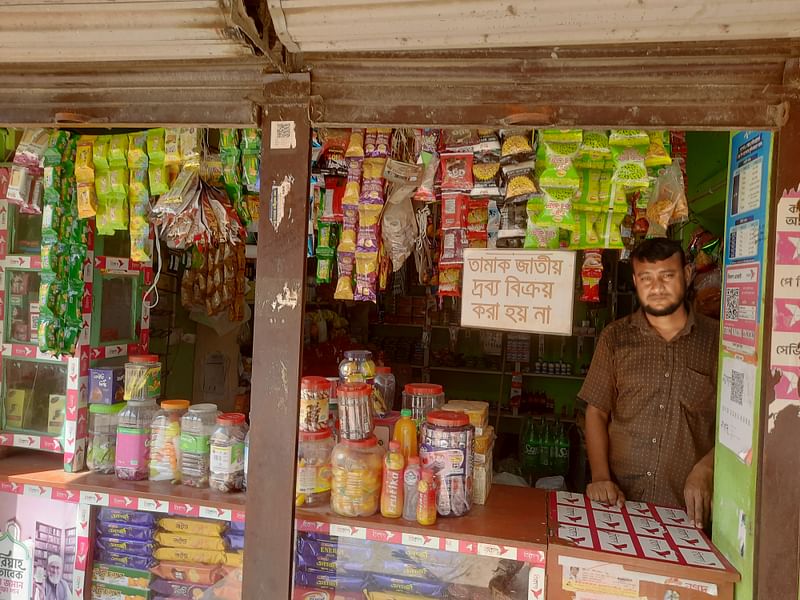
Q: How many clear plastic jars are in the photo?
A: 14